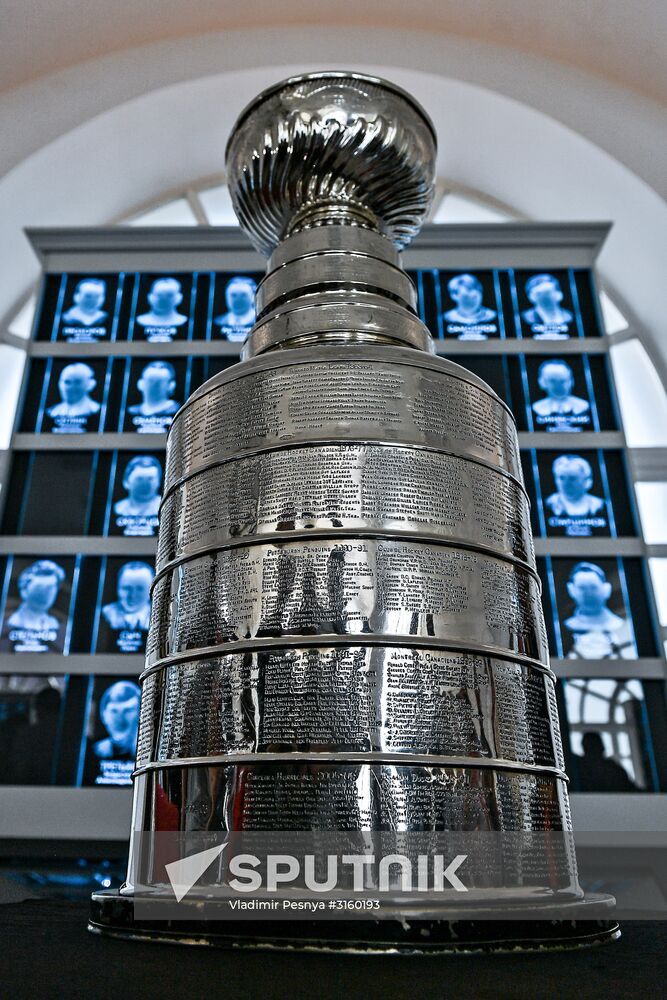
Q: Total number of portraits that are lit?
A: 14